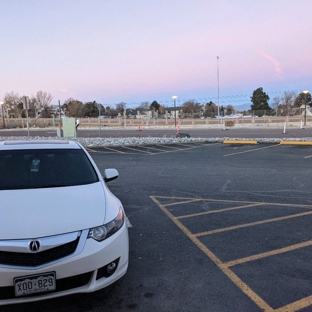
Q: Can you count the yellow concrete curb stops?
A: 2